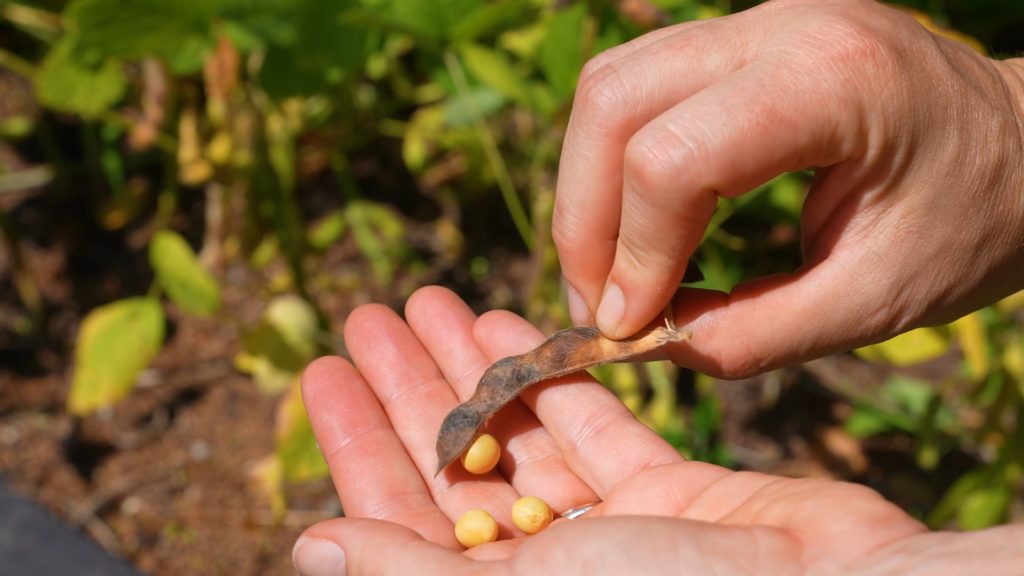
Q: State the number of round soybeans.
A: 3